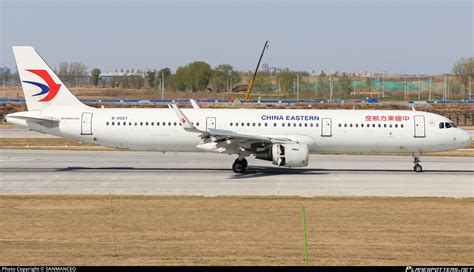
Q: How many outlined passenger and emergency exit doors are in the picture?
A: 4